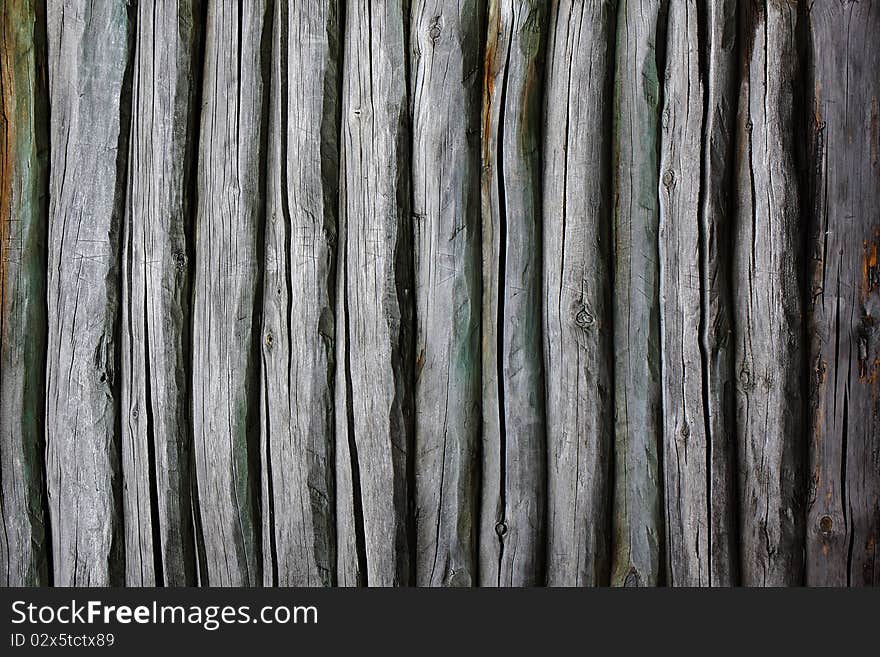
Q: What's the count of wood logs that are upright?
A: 13